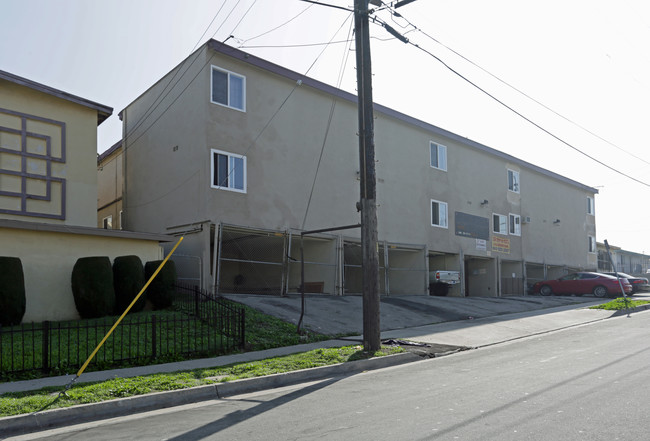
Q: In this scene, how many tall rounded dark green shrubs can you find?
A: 4